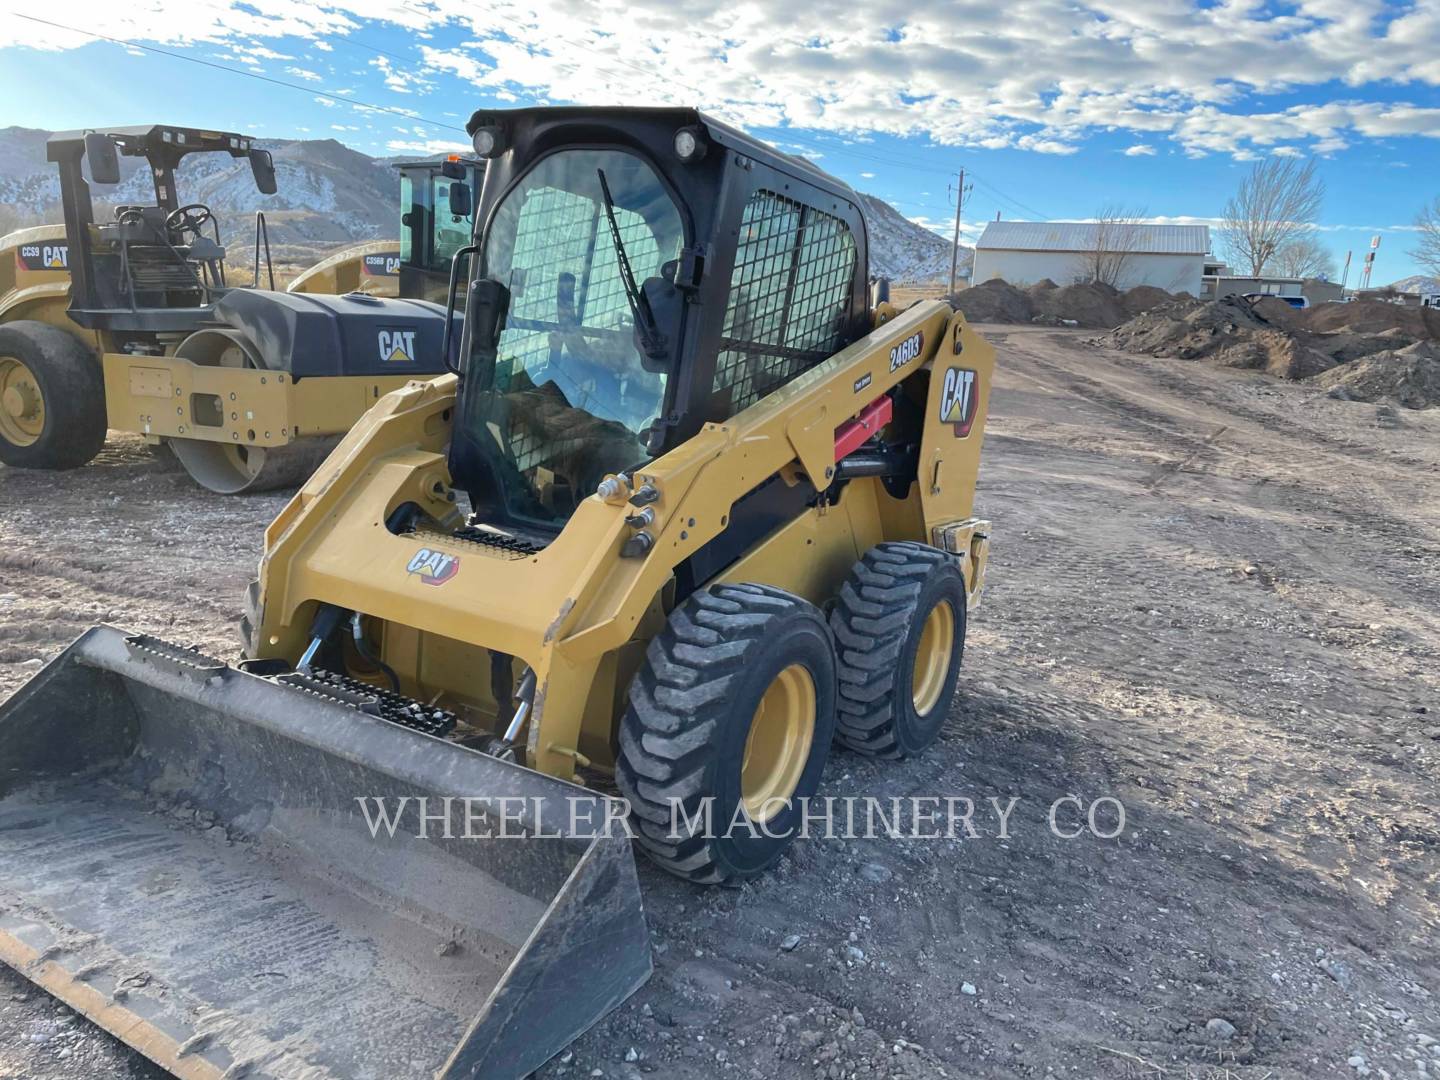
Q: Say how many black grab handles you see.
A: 1